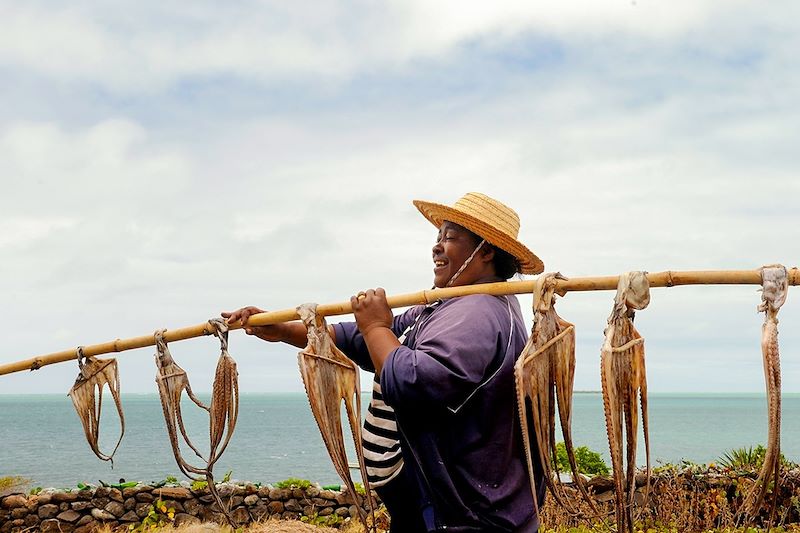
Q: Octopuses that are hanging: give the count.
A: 7